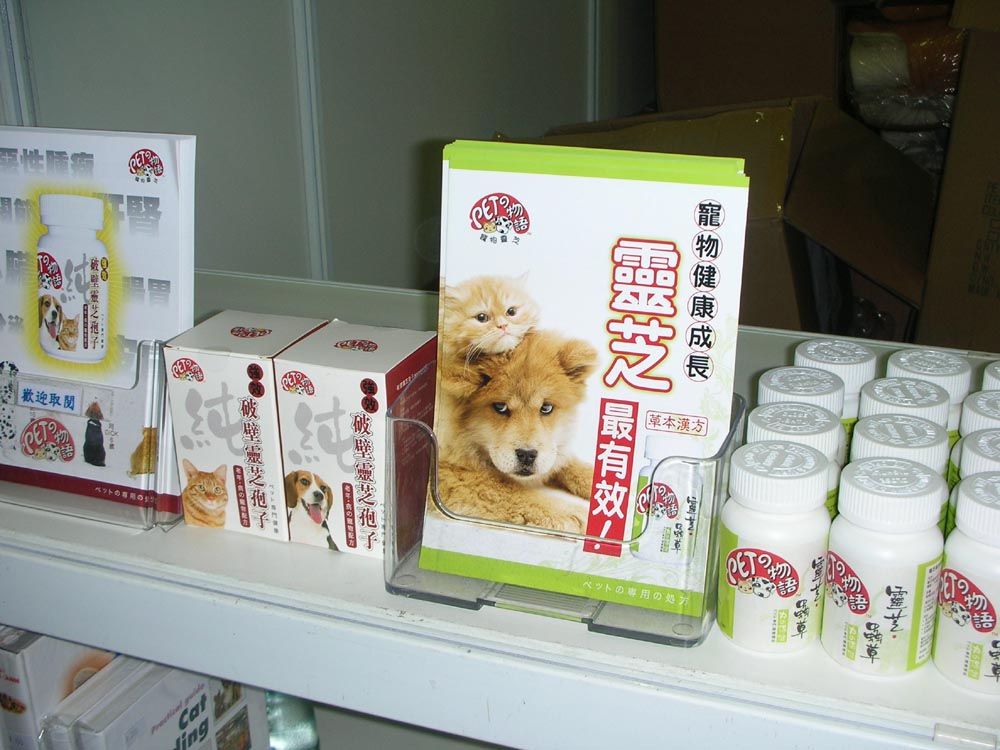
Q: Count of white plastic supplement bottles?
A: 12